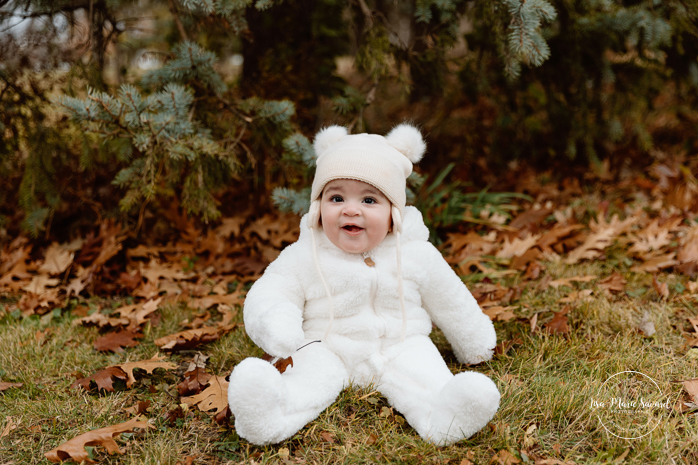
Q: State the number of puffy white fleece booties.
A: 2